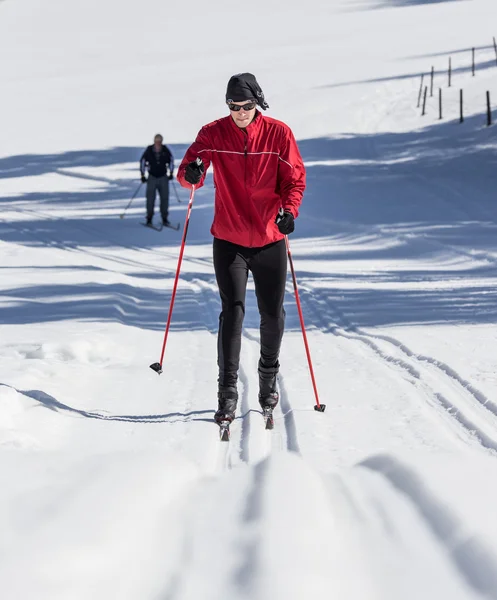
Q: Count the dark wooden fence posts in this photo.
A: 9